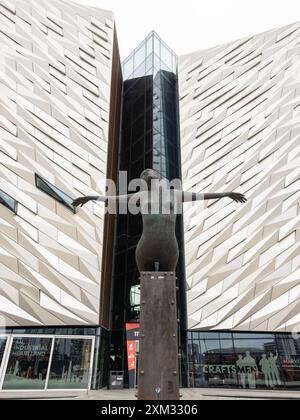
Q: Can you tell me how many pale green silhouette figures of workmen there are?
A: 4